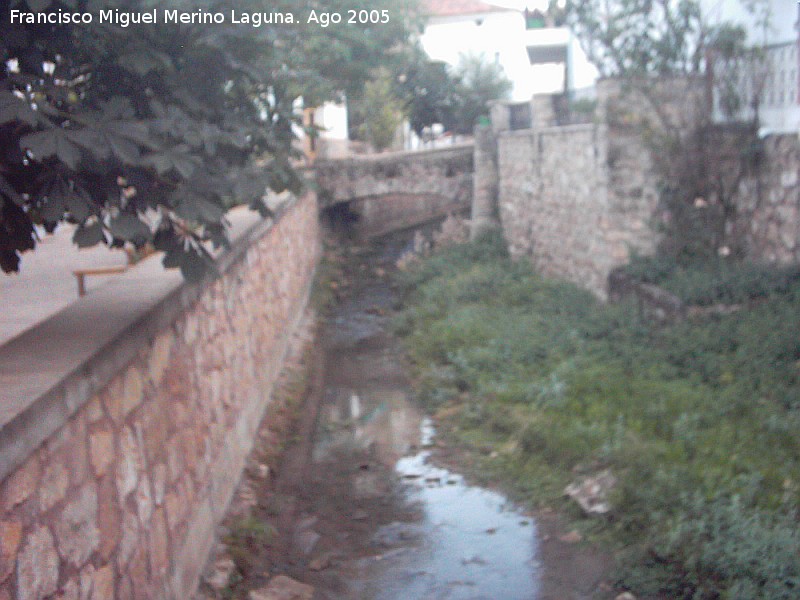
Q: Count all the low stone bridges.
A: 1